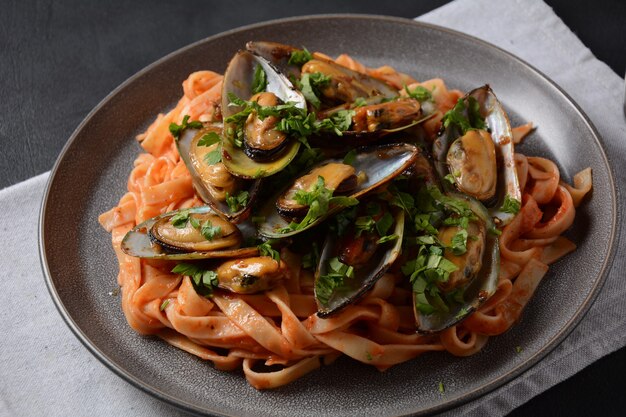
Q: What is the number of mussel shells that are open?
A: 9